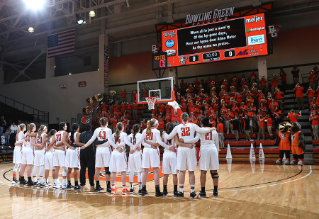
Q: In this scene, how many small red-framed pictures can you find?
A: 1